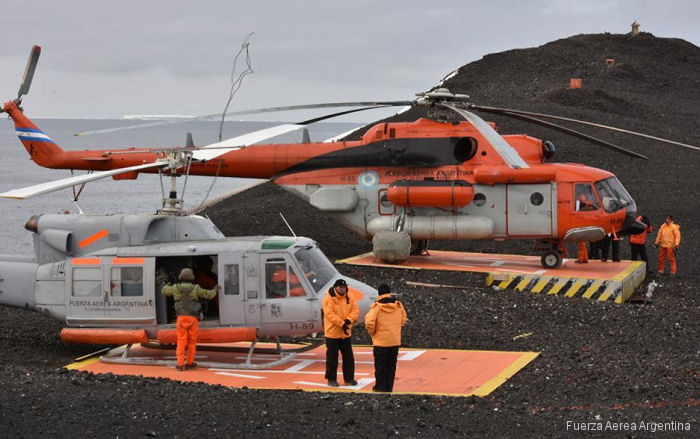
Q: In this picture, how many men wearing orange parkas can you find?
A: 3